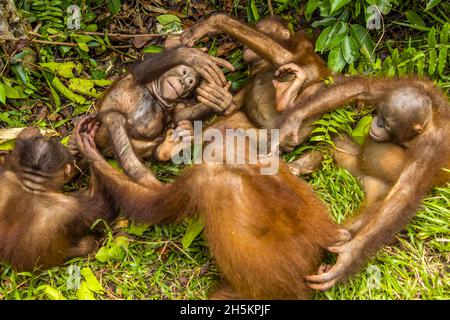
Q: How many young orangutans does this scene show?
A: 5